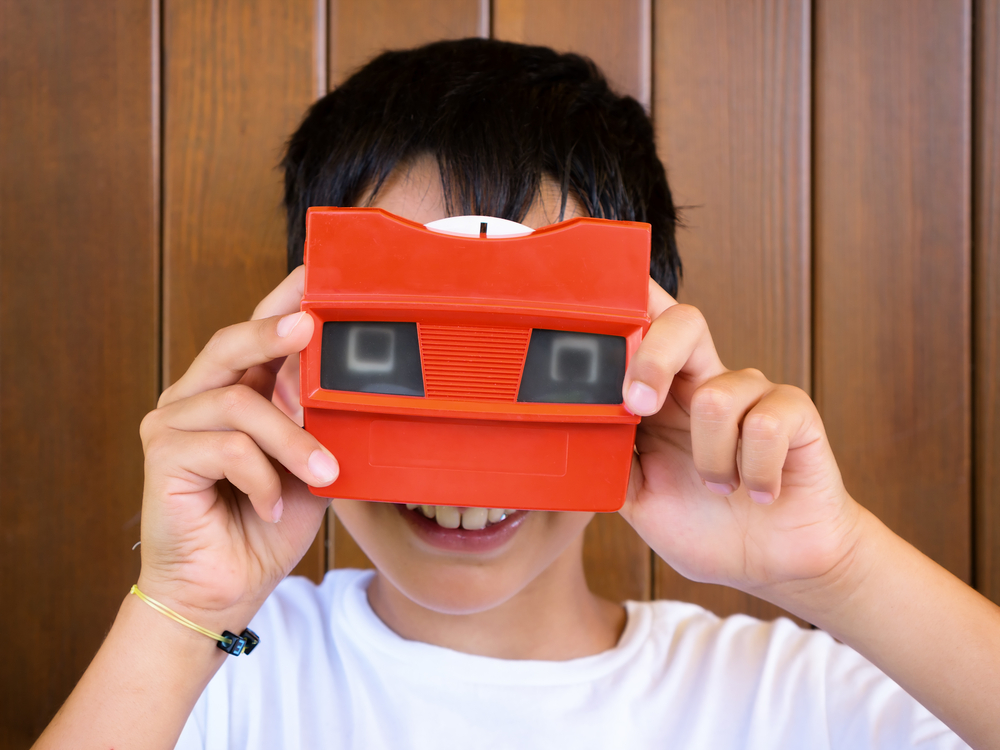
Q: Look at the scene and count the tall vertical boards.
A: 7